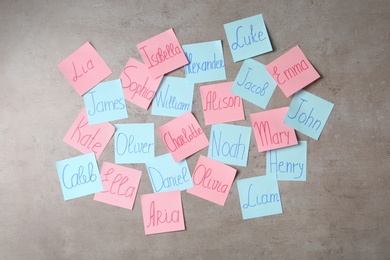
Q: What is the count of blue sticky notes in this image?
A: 12